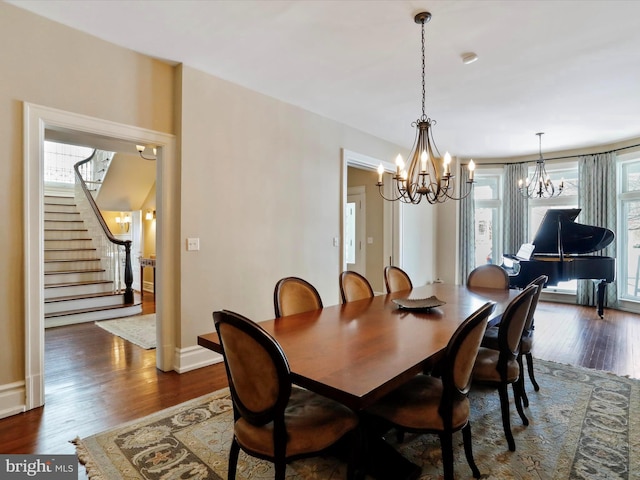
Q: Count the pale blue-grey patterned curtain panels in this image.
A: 3